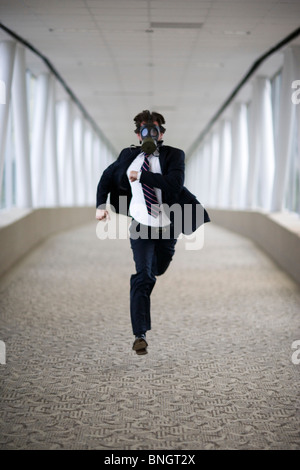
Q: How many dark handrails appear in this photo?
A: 2